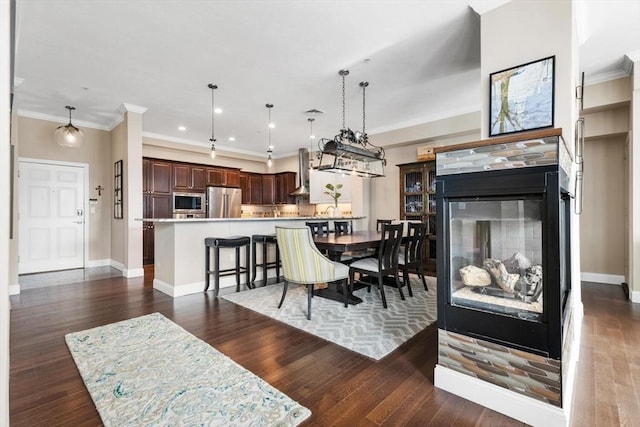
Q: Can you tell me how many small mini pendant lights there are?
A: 3